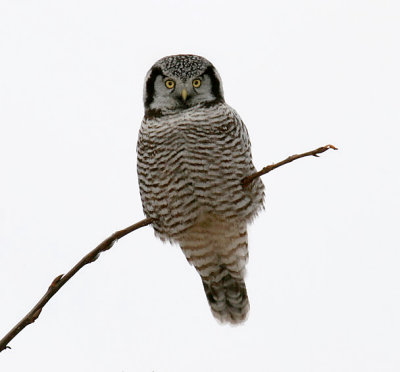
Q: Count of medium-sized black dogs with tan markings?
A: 0